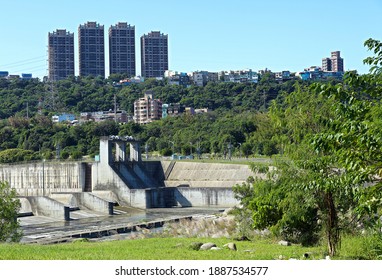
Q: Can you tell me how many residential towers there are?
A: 4